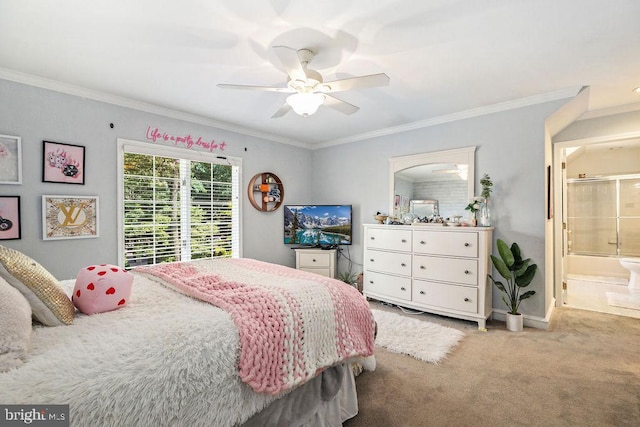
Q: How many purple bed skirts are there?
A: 0